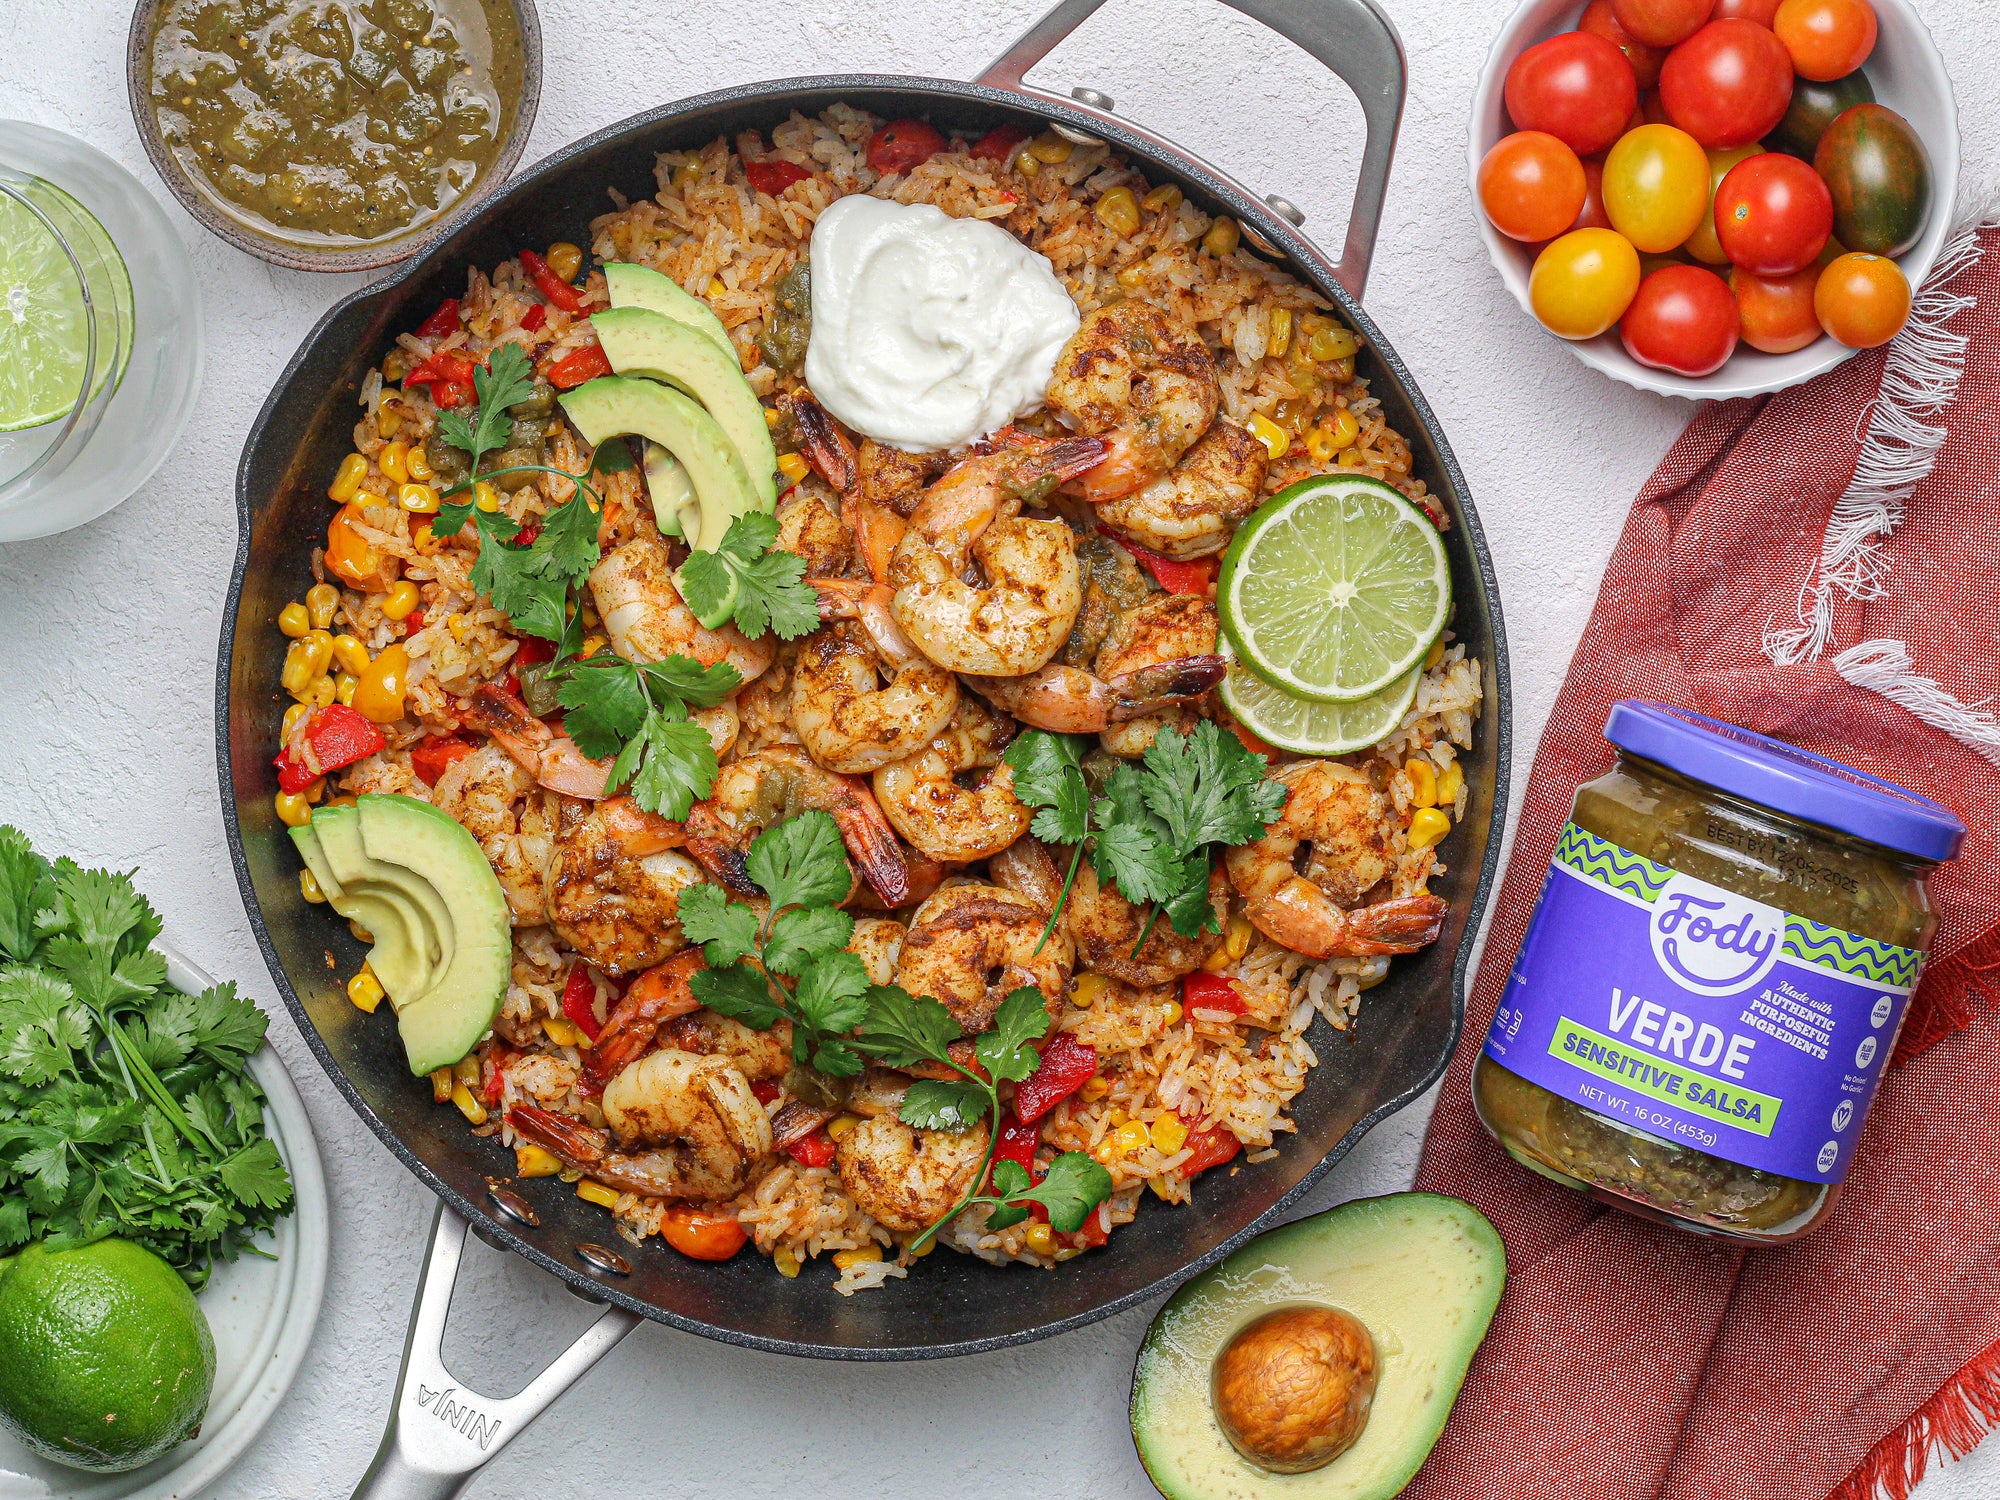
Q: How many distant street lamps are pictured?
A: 0